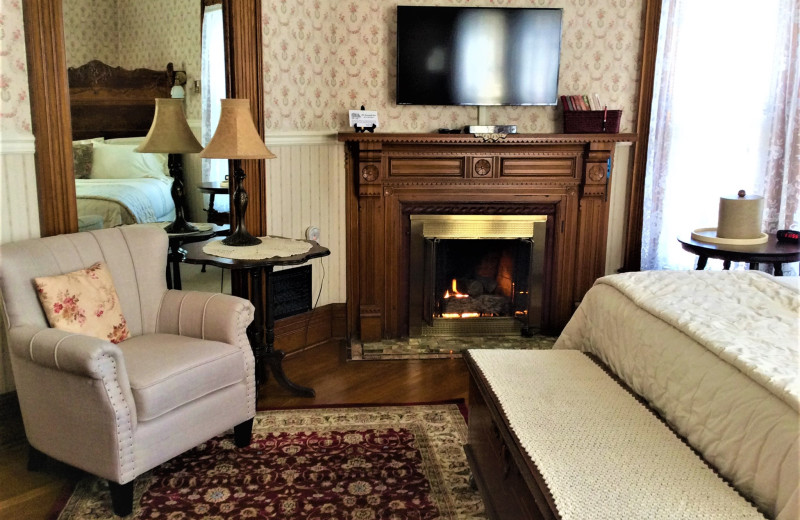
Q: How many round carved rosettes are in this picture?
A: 3